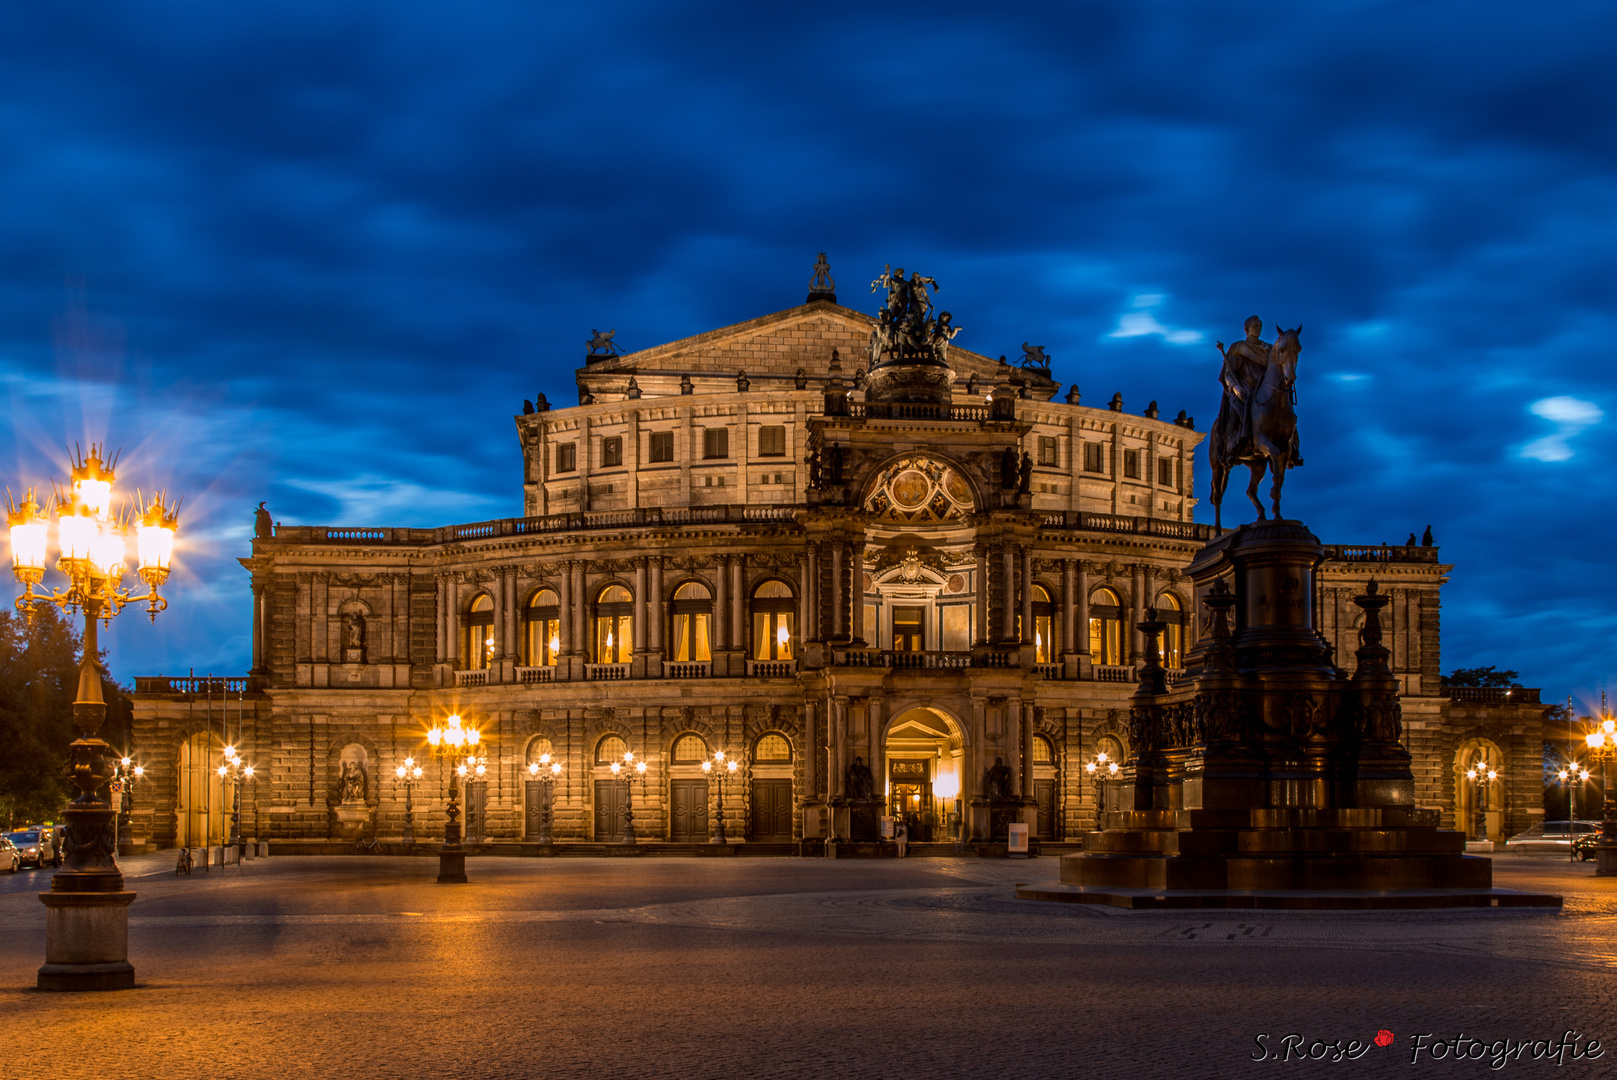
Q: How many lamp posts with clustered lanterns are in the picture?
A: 13